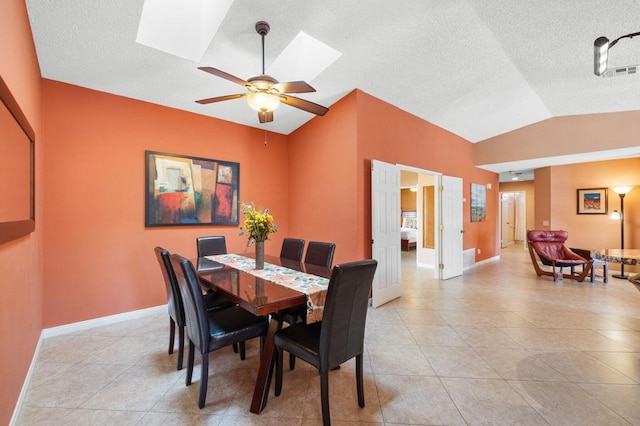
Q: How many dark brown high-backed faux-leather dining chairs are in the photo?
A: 6